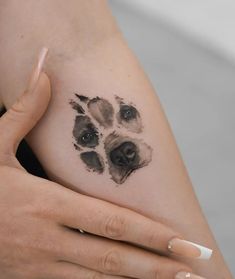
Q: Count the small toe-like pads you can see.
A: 4